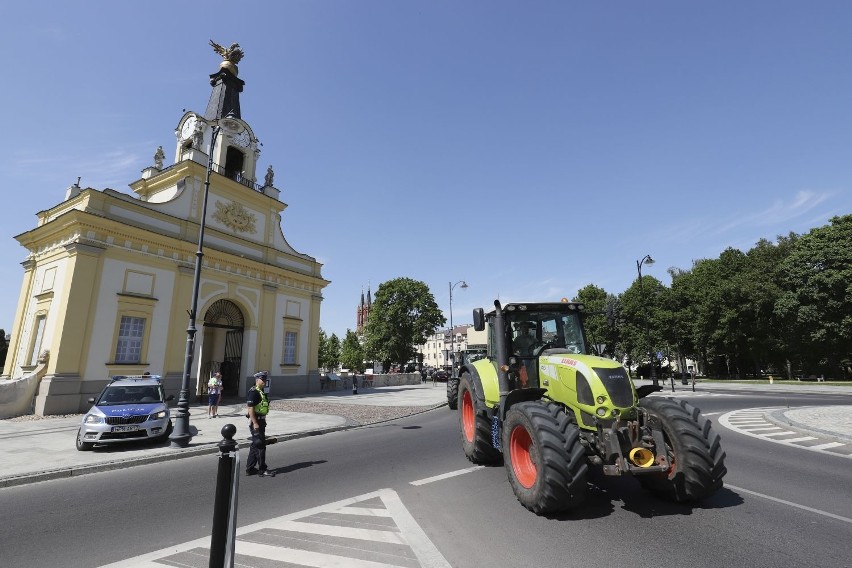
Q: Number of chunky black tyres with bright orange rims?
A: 3